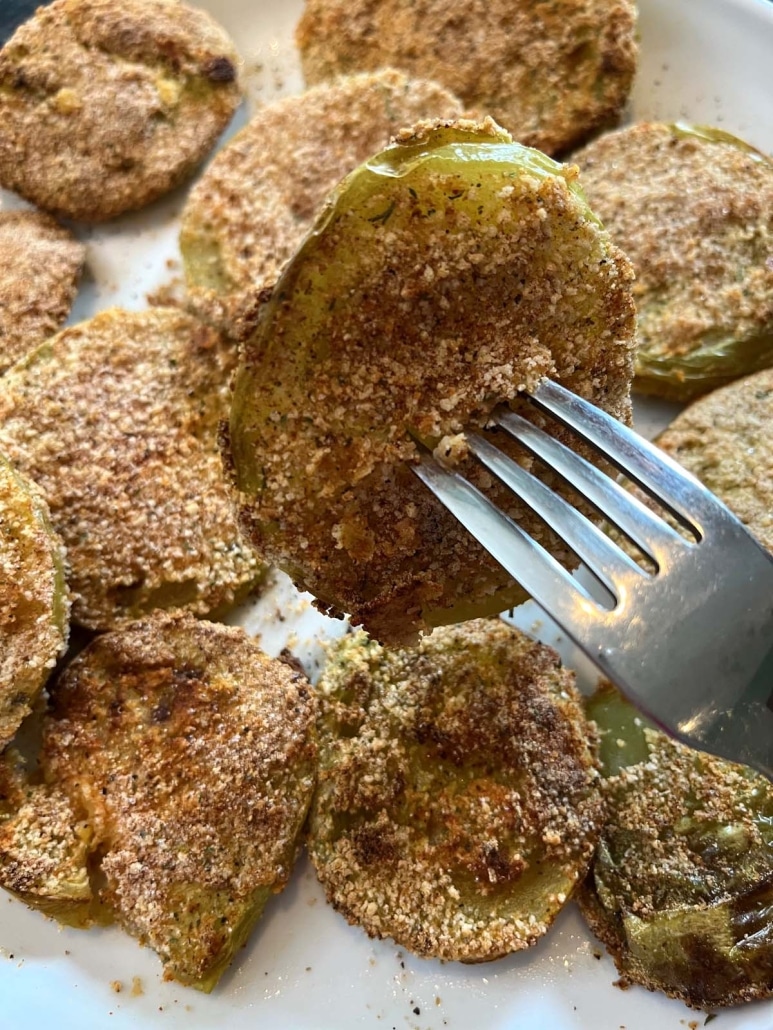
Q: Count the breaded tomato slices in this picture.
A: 12